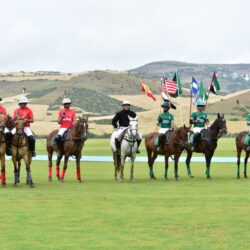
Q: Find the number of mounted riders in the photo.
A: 7